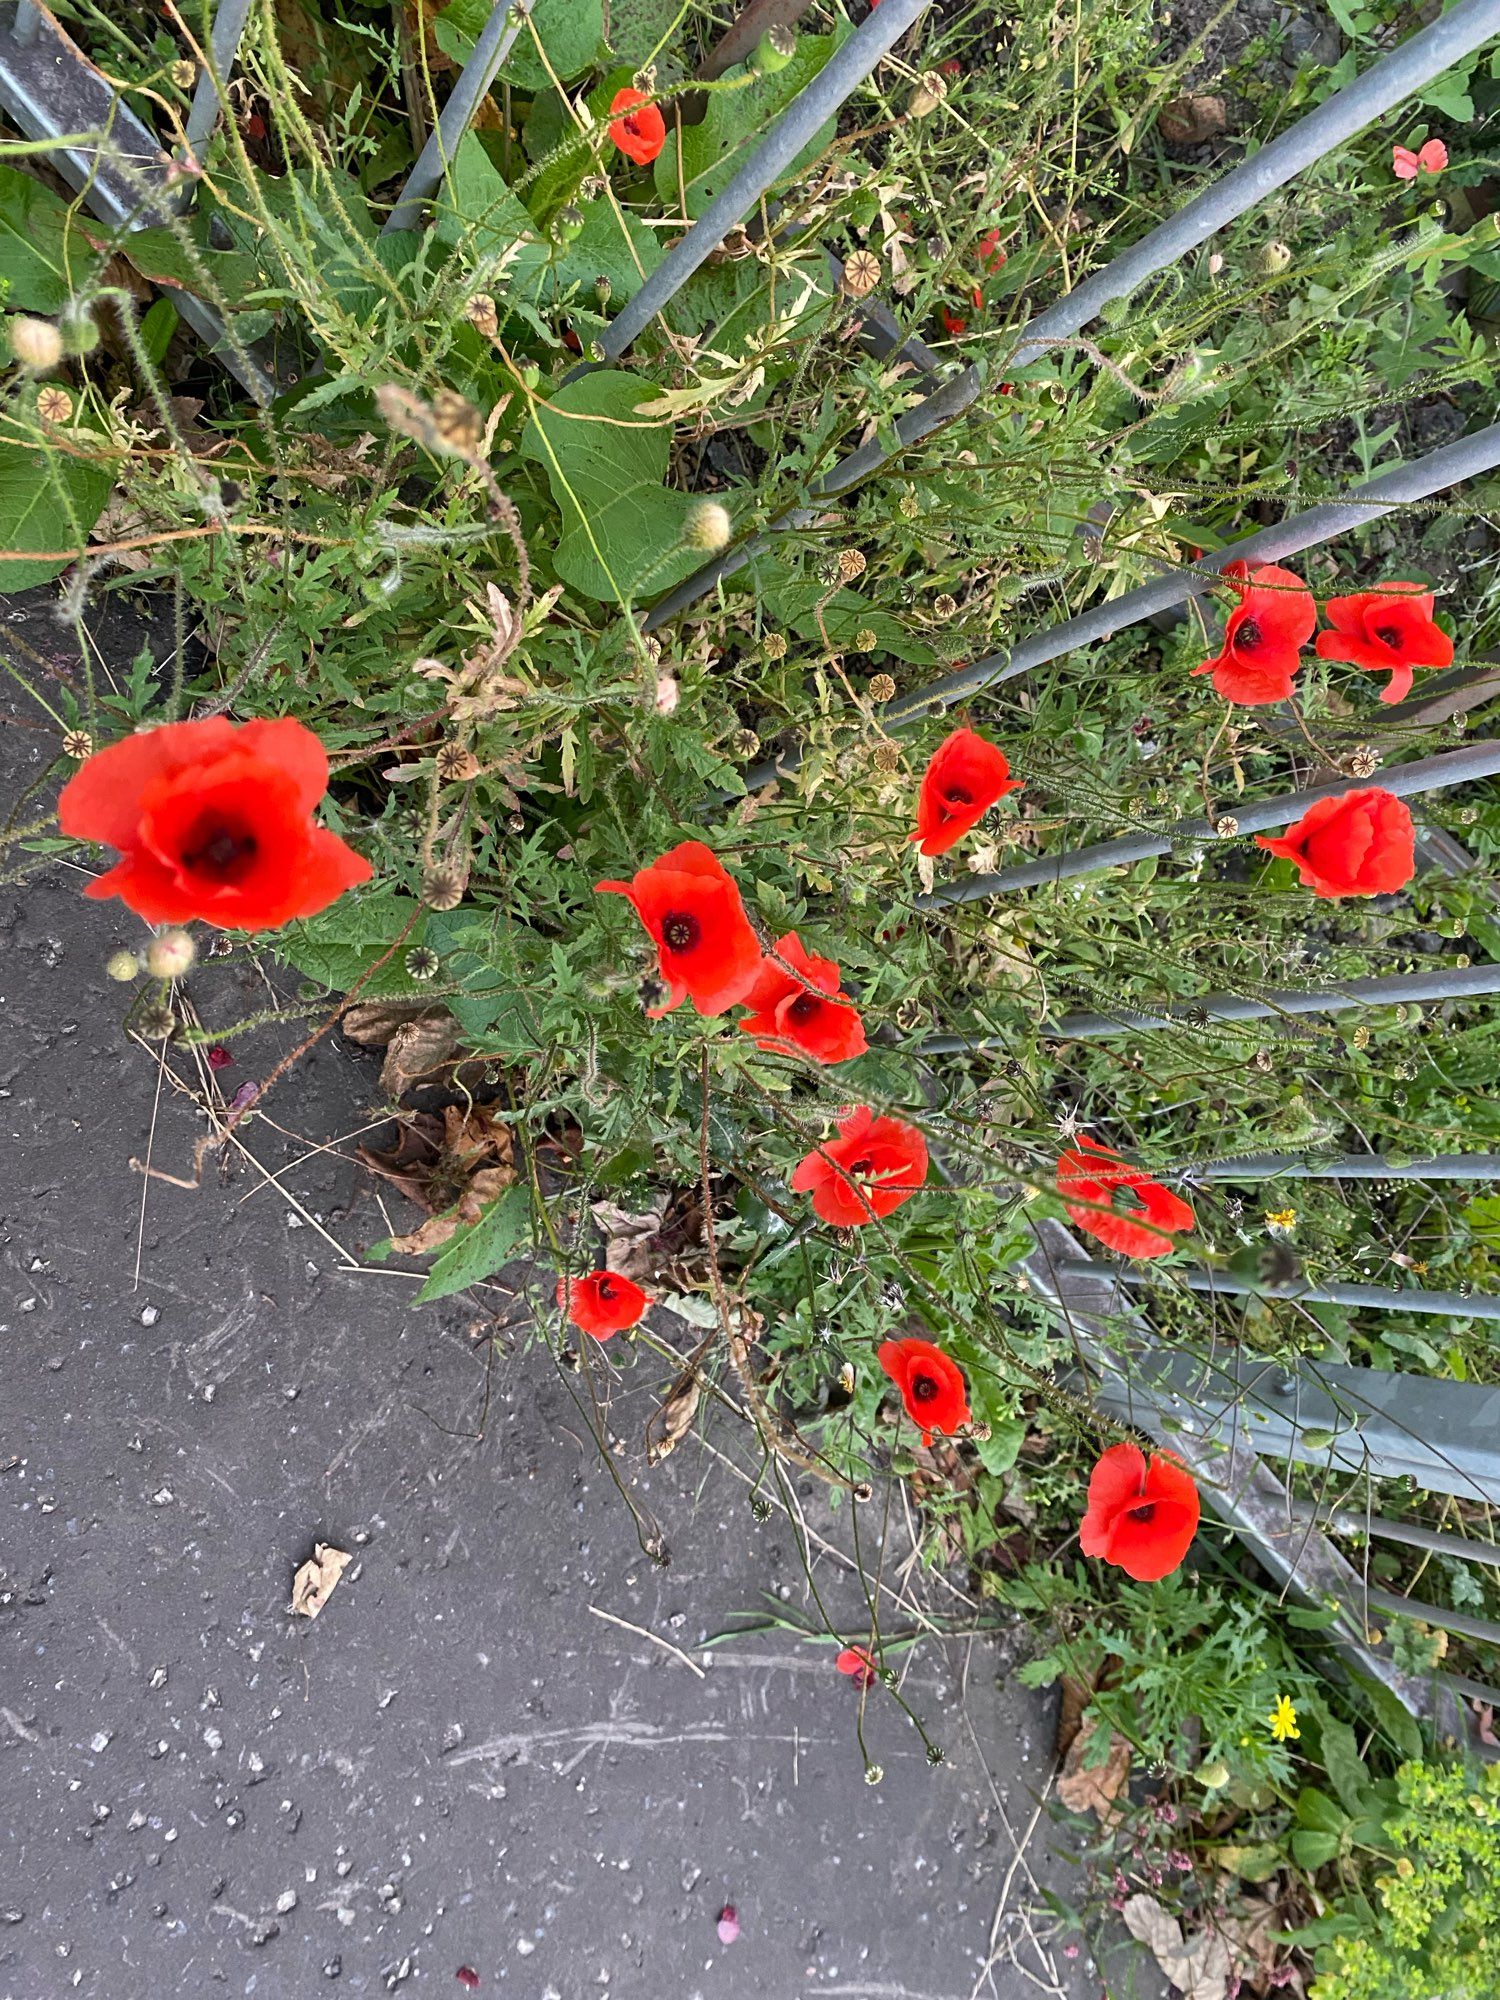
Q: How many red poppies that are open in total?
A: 13